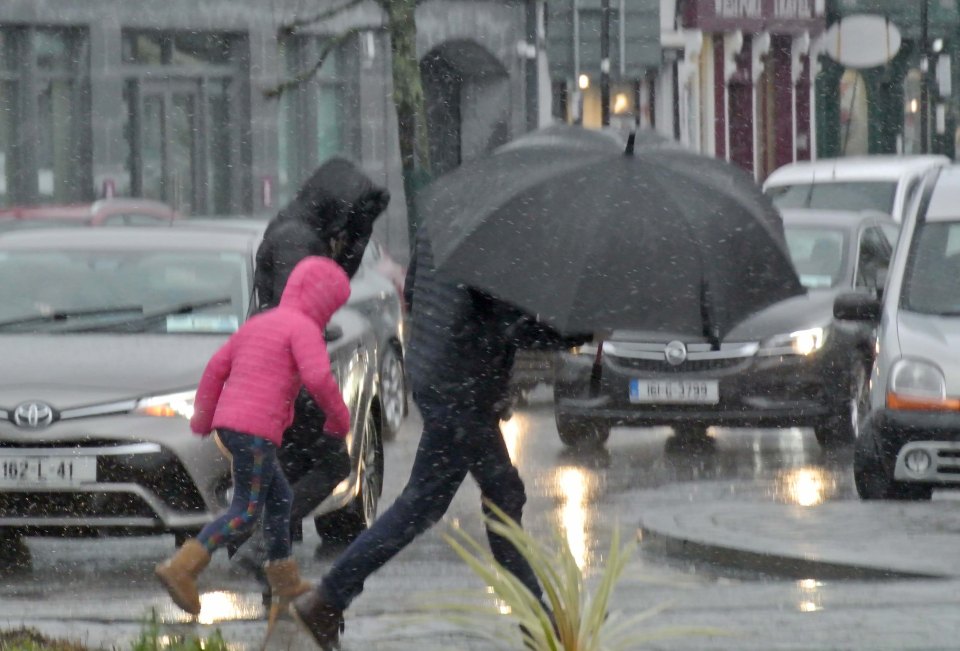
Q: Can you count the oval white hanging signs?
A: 1